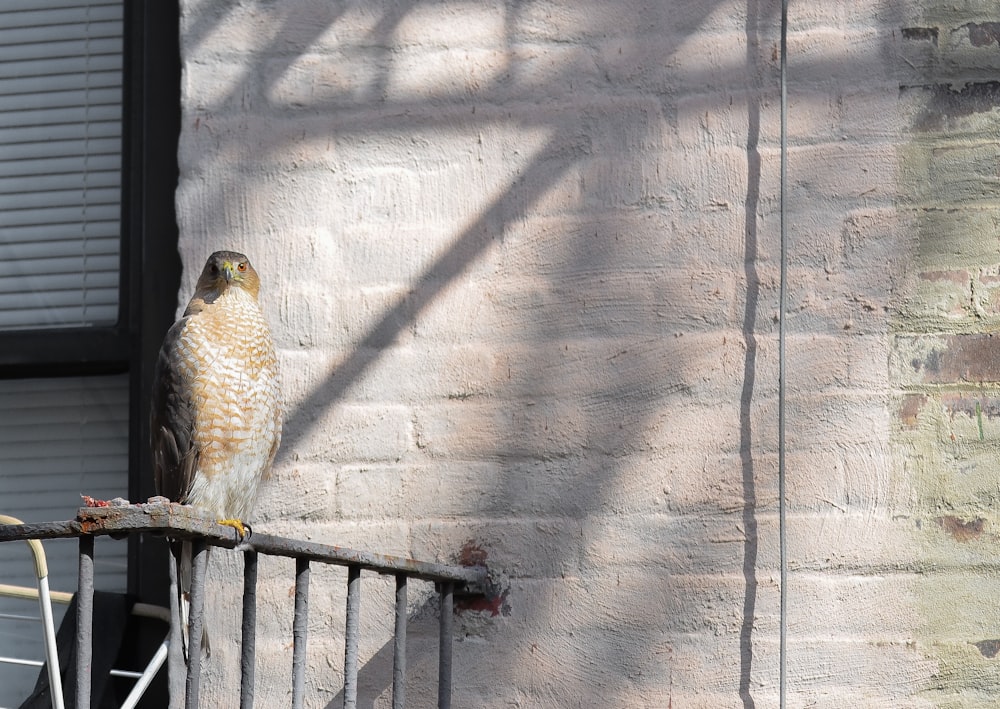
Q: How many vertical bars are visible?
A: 7